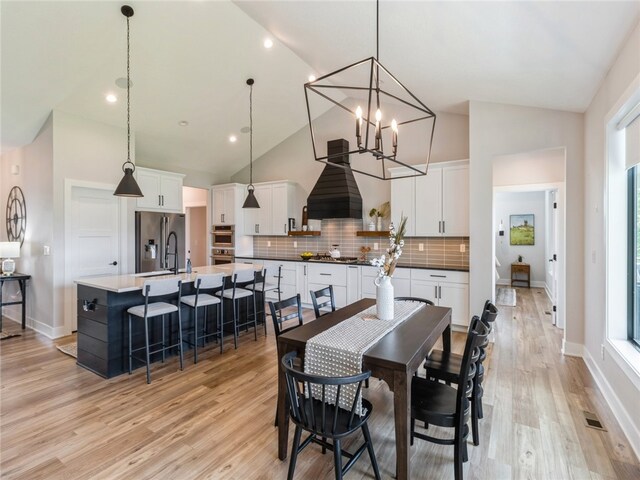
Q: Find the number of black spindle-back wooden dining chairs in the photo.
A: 2